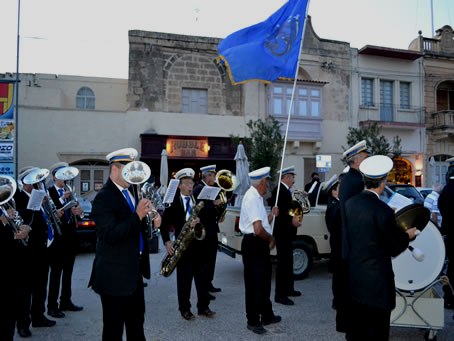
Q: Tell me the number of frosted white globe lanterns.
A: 0